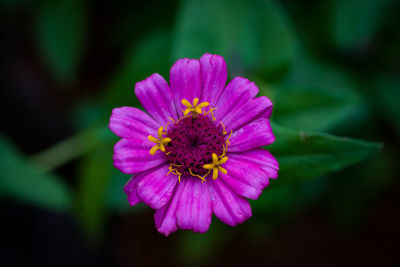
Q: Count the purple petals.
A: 15